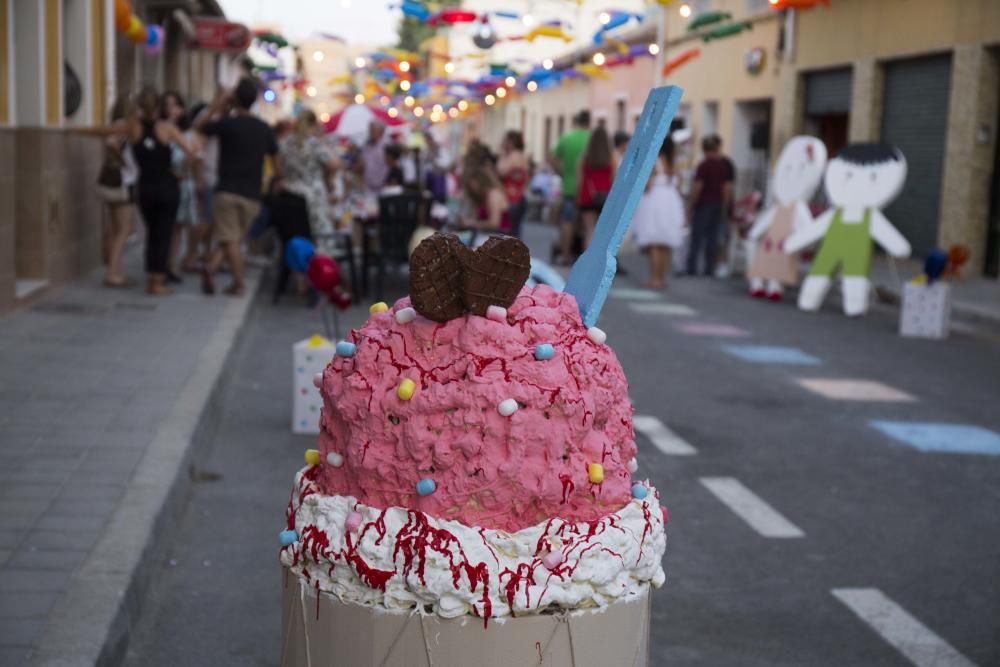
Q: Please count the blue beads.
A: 5